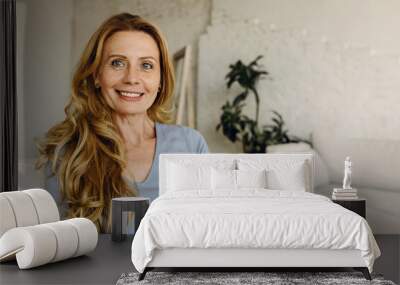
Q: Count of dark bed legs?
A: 2